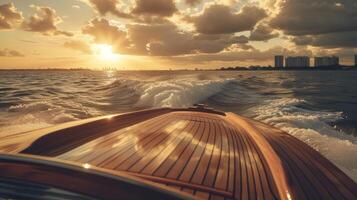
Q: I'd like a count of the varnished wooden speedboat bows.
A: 1